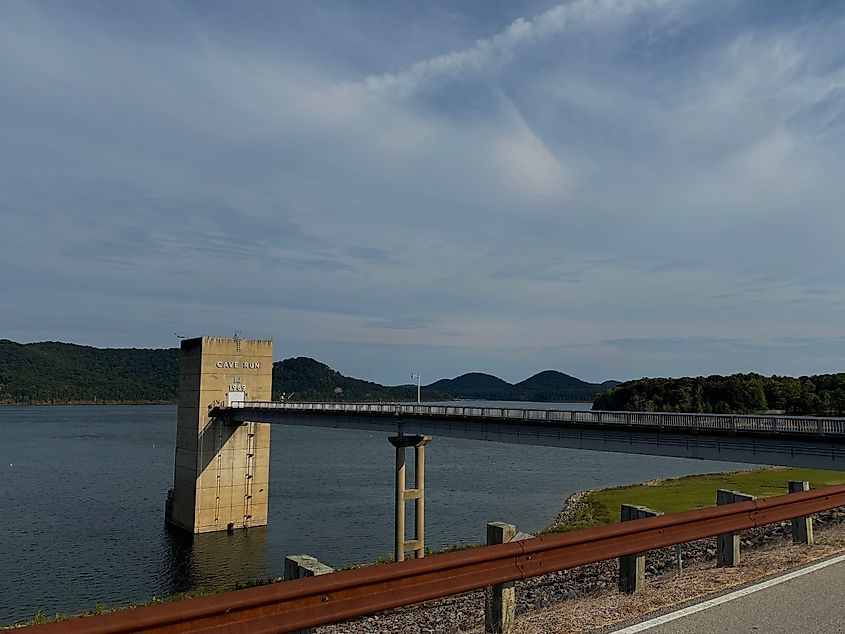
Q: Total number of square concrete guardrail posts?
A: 5